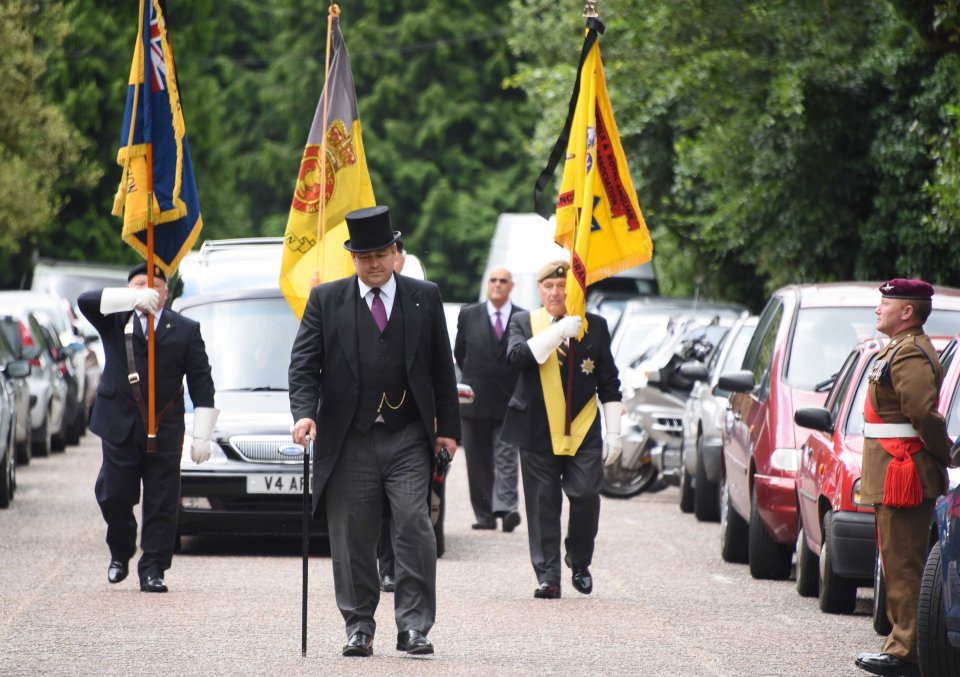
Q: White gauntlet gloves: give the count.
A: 4